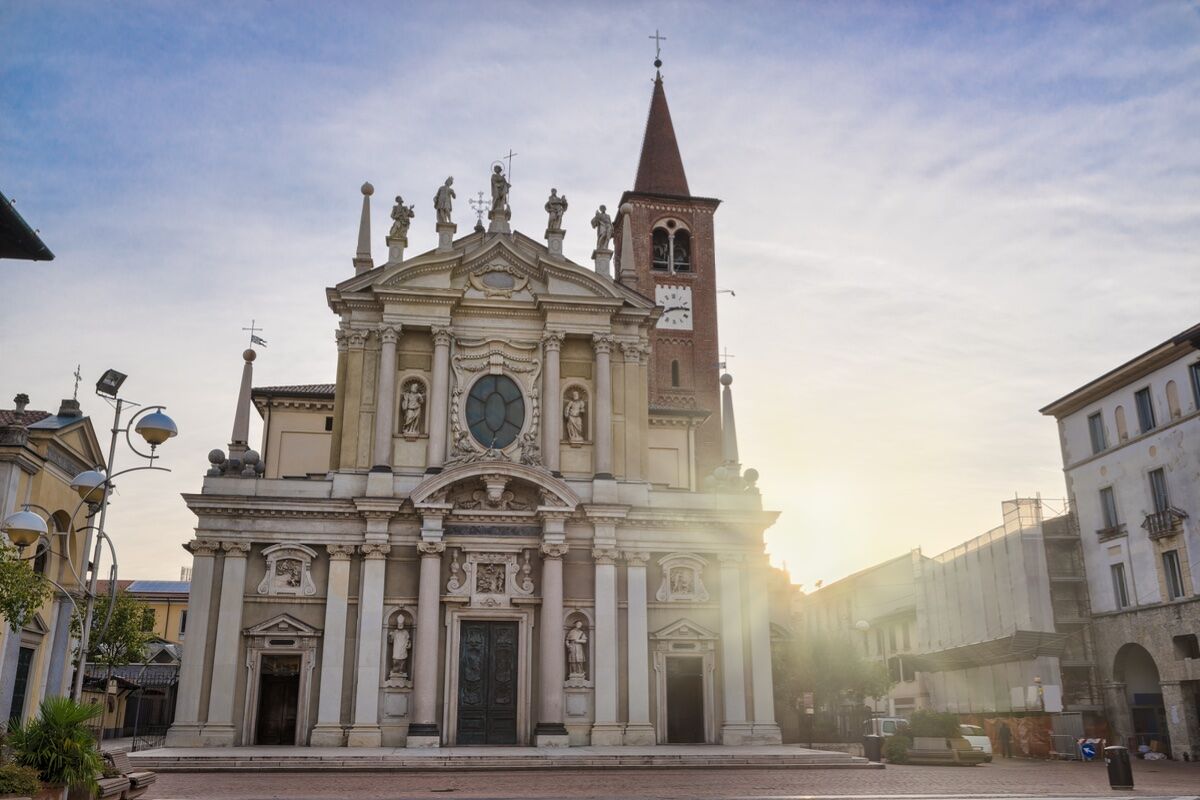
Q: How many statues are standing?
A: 9